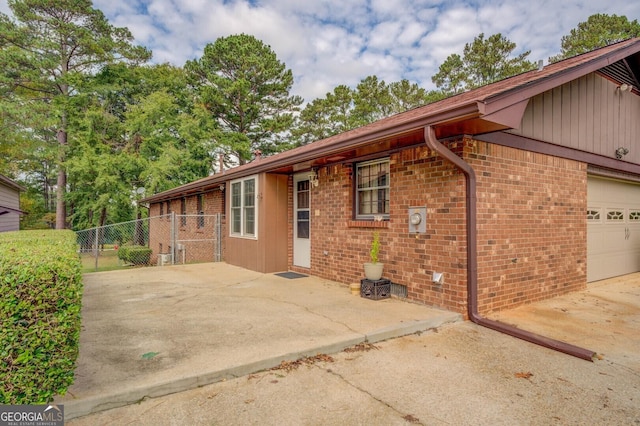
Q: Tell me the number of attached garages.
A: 1